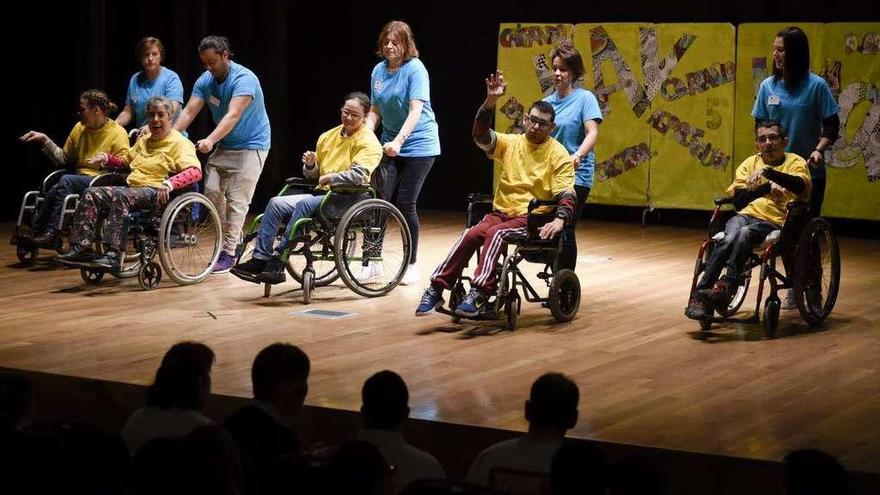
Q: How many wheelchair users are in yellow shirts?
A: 5